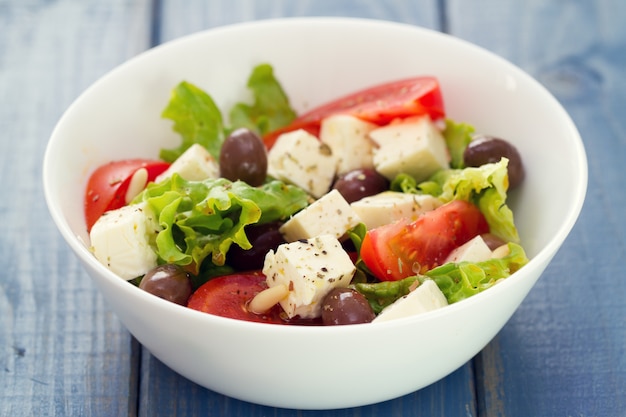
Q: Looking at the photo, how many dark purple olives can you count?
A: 7